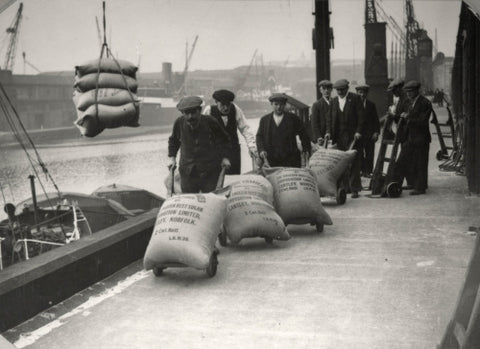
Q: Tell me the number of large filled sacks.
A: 8